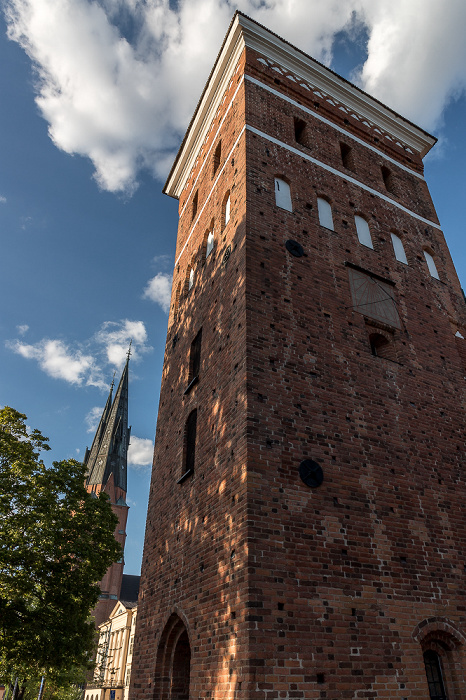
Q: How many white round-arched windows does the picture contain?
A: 8